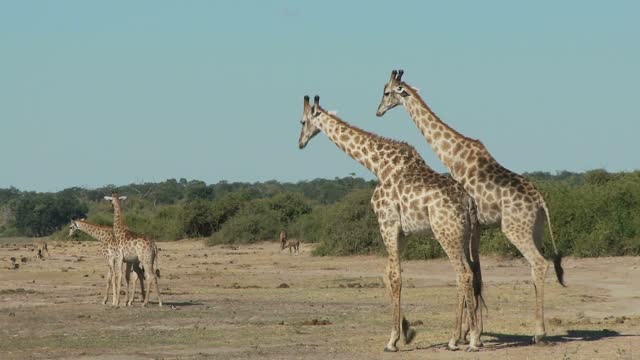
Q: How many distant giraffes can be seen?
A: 2